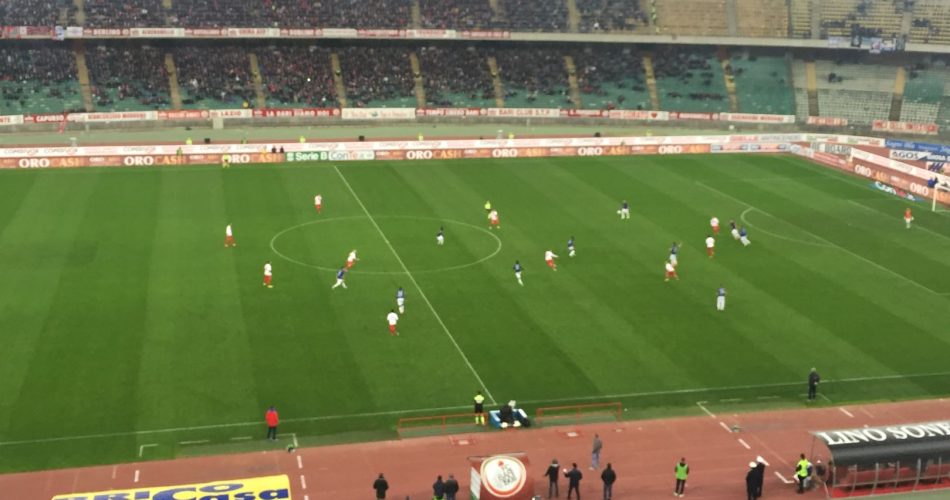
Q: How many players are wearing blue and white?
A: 10